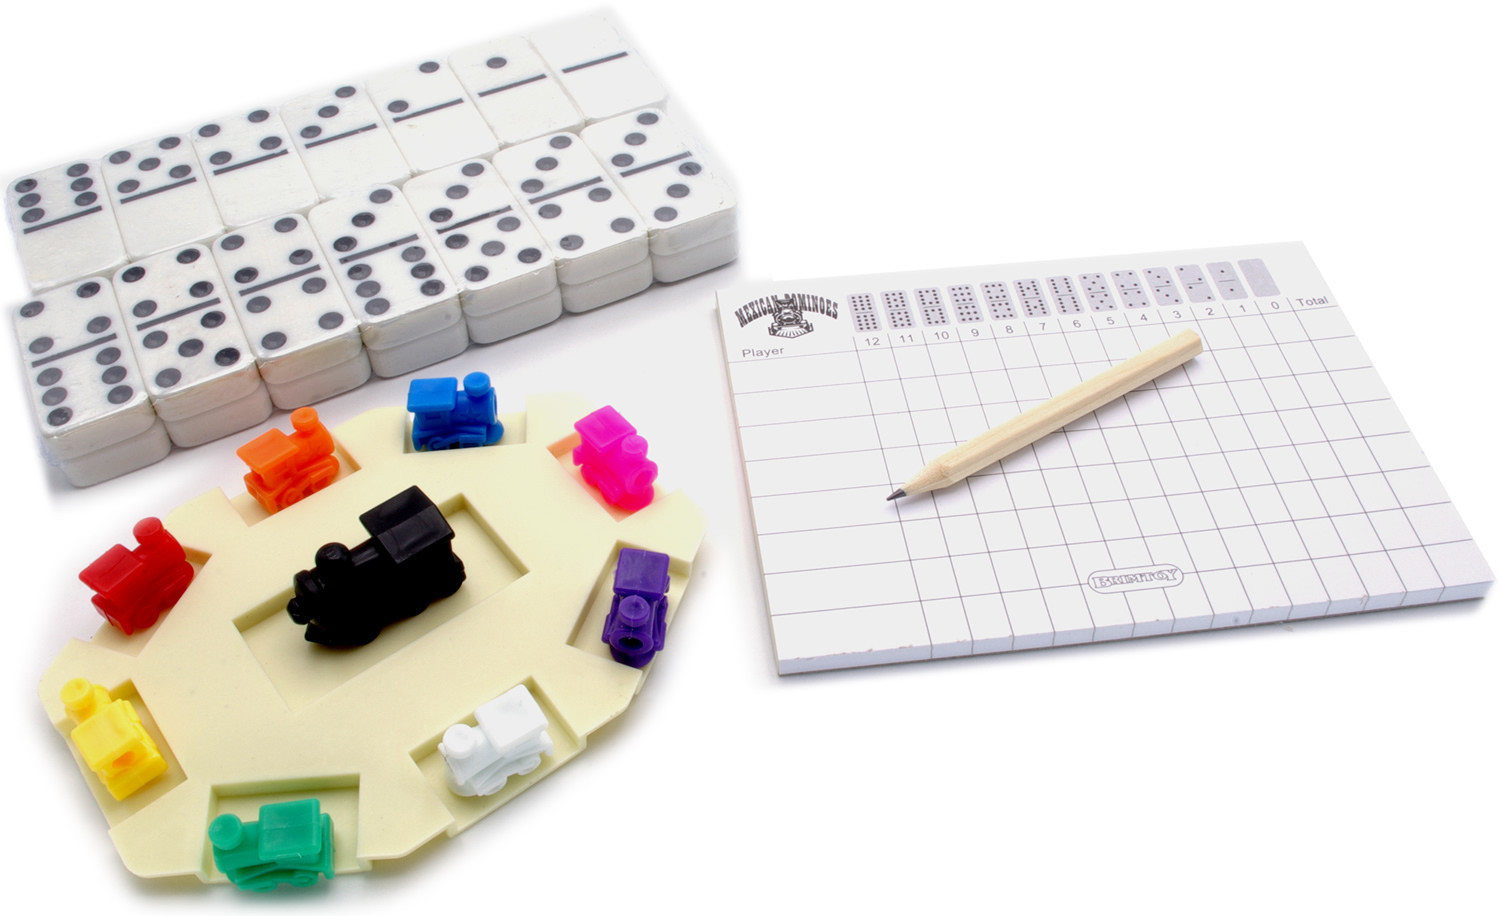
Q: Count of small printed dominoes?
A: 13